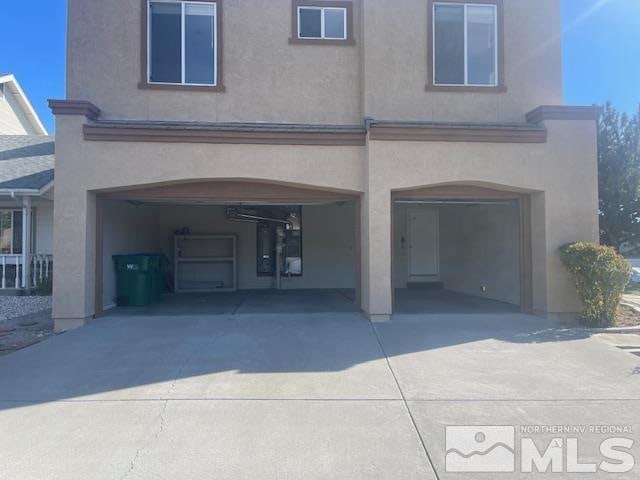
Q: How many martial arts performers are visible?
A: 0